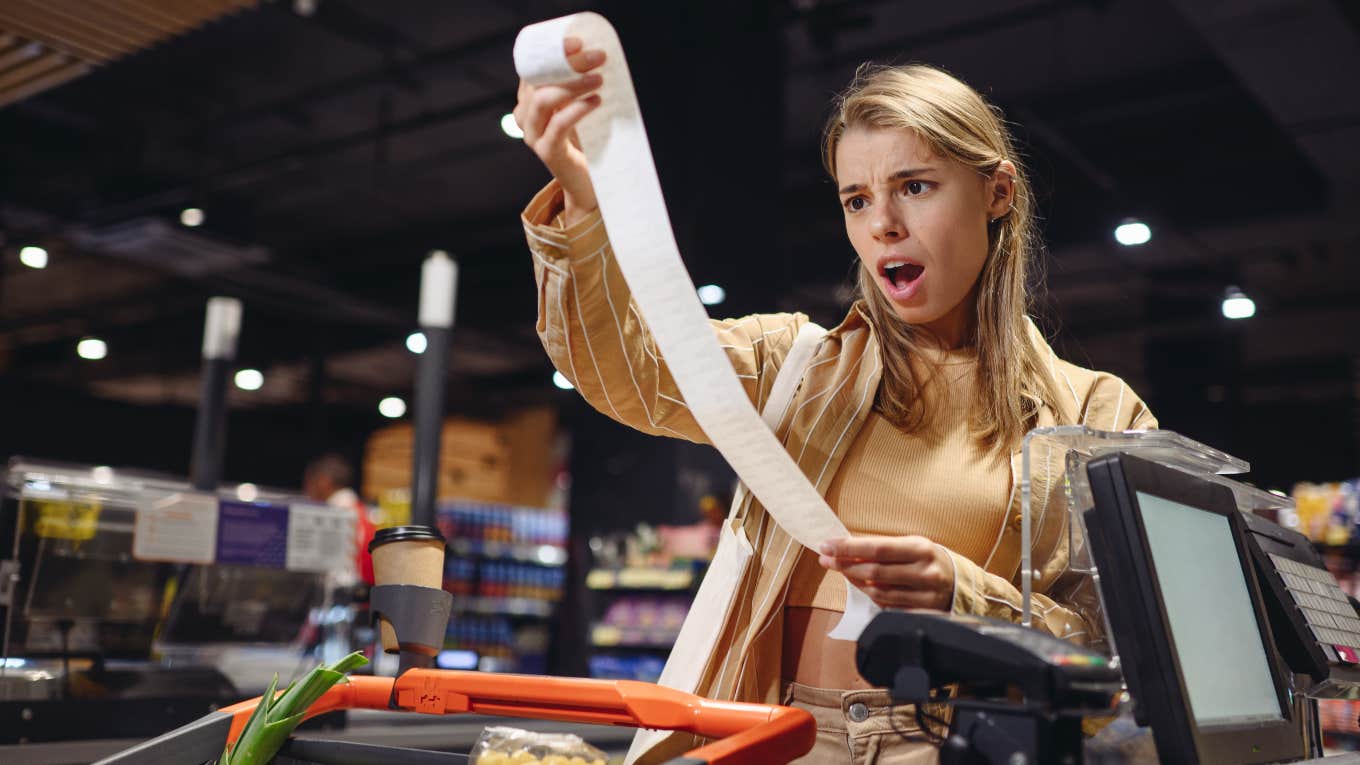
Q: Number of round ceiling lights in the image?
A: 11